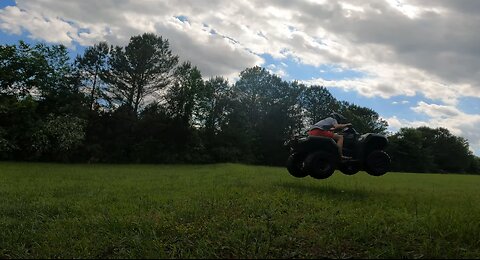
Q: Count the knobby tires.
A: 4